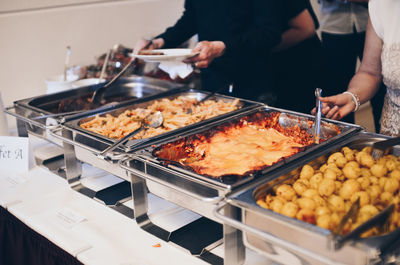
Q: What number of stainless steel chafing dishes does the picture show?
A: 4